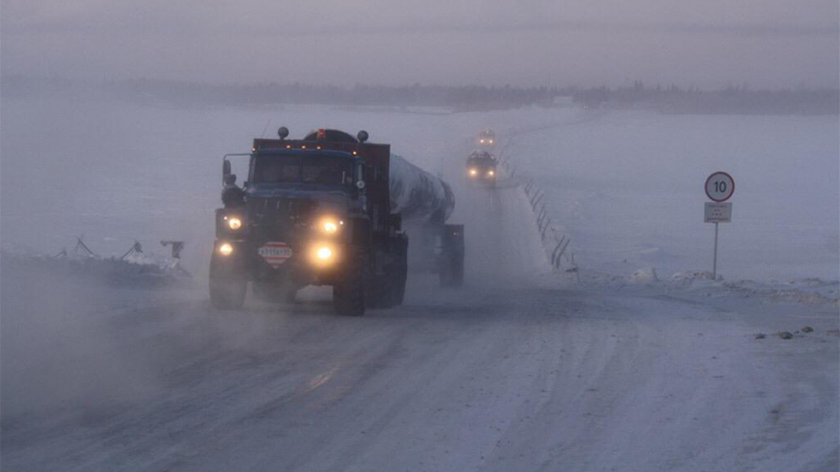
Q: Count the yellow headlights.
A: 8